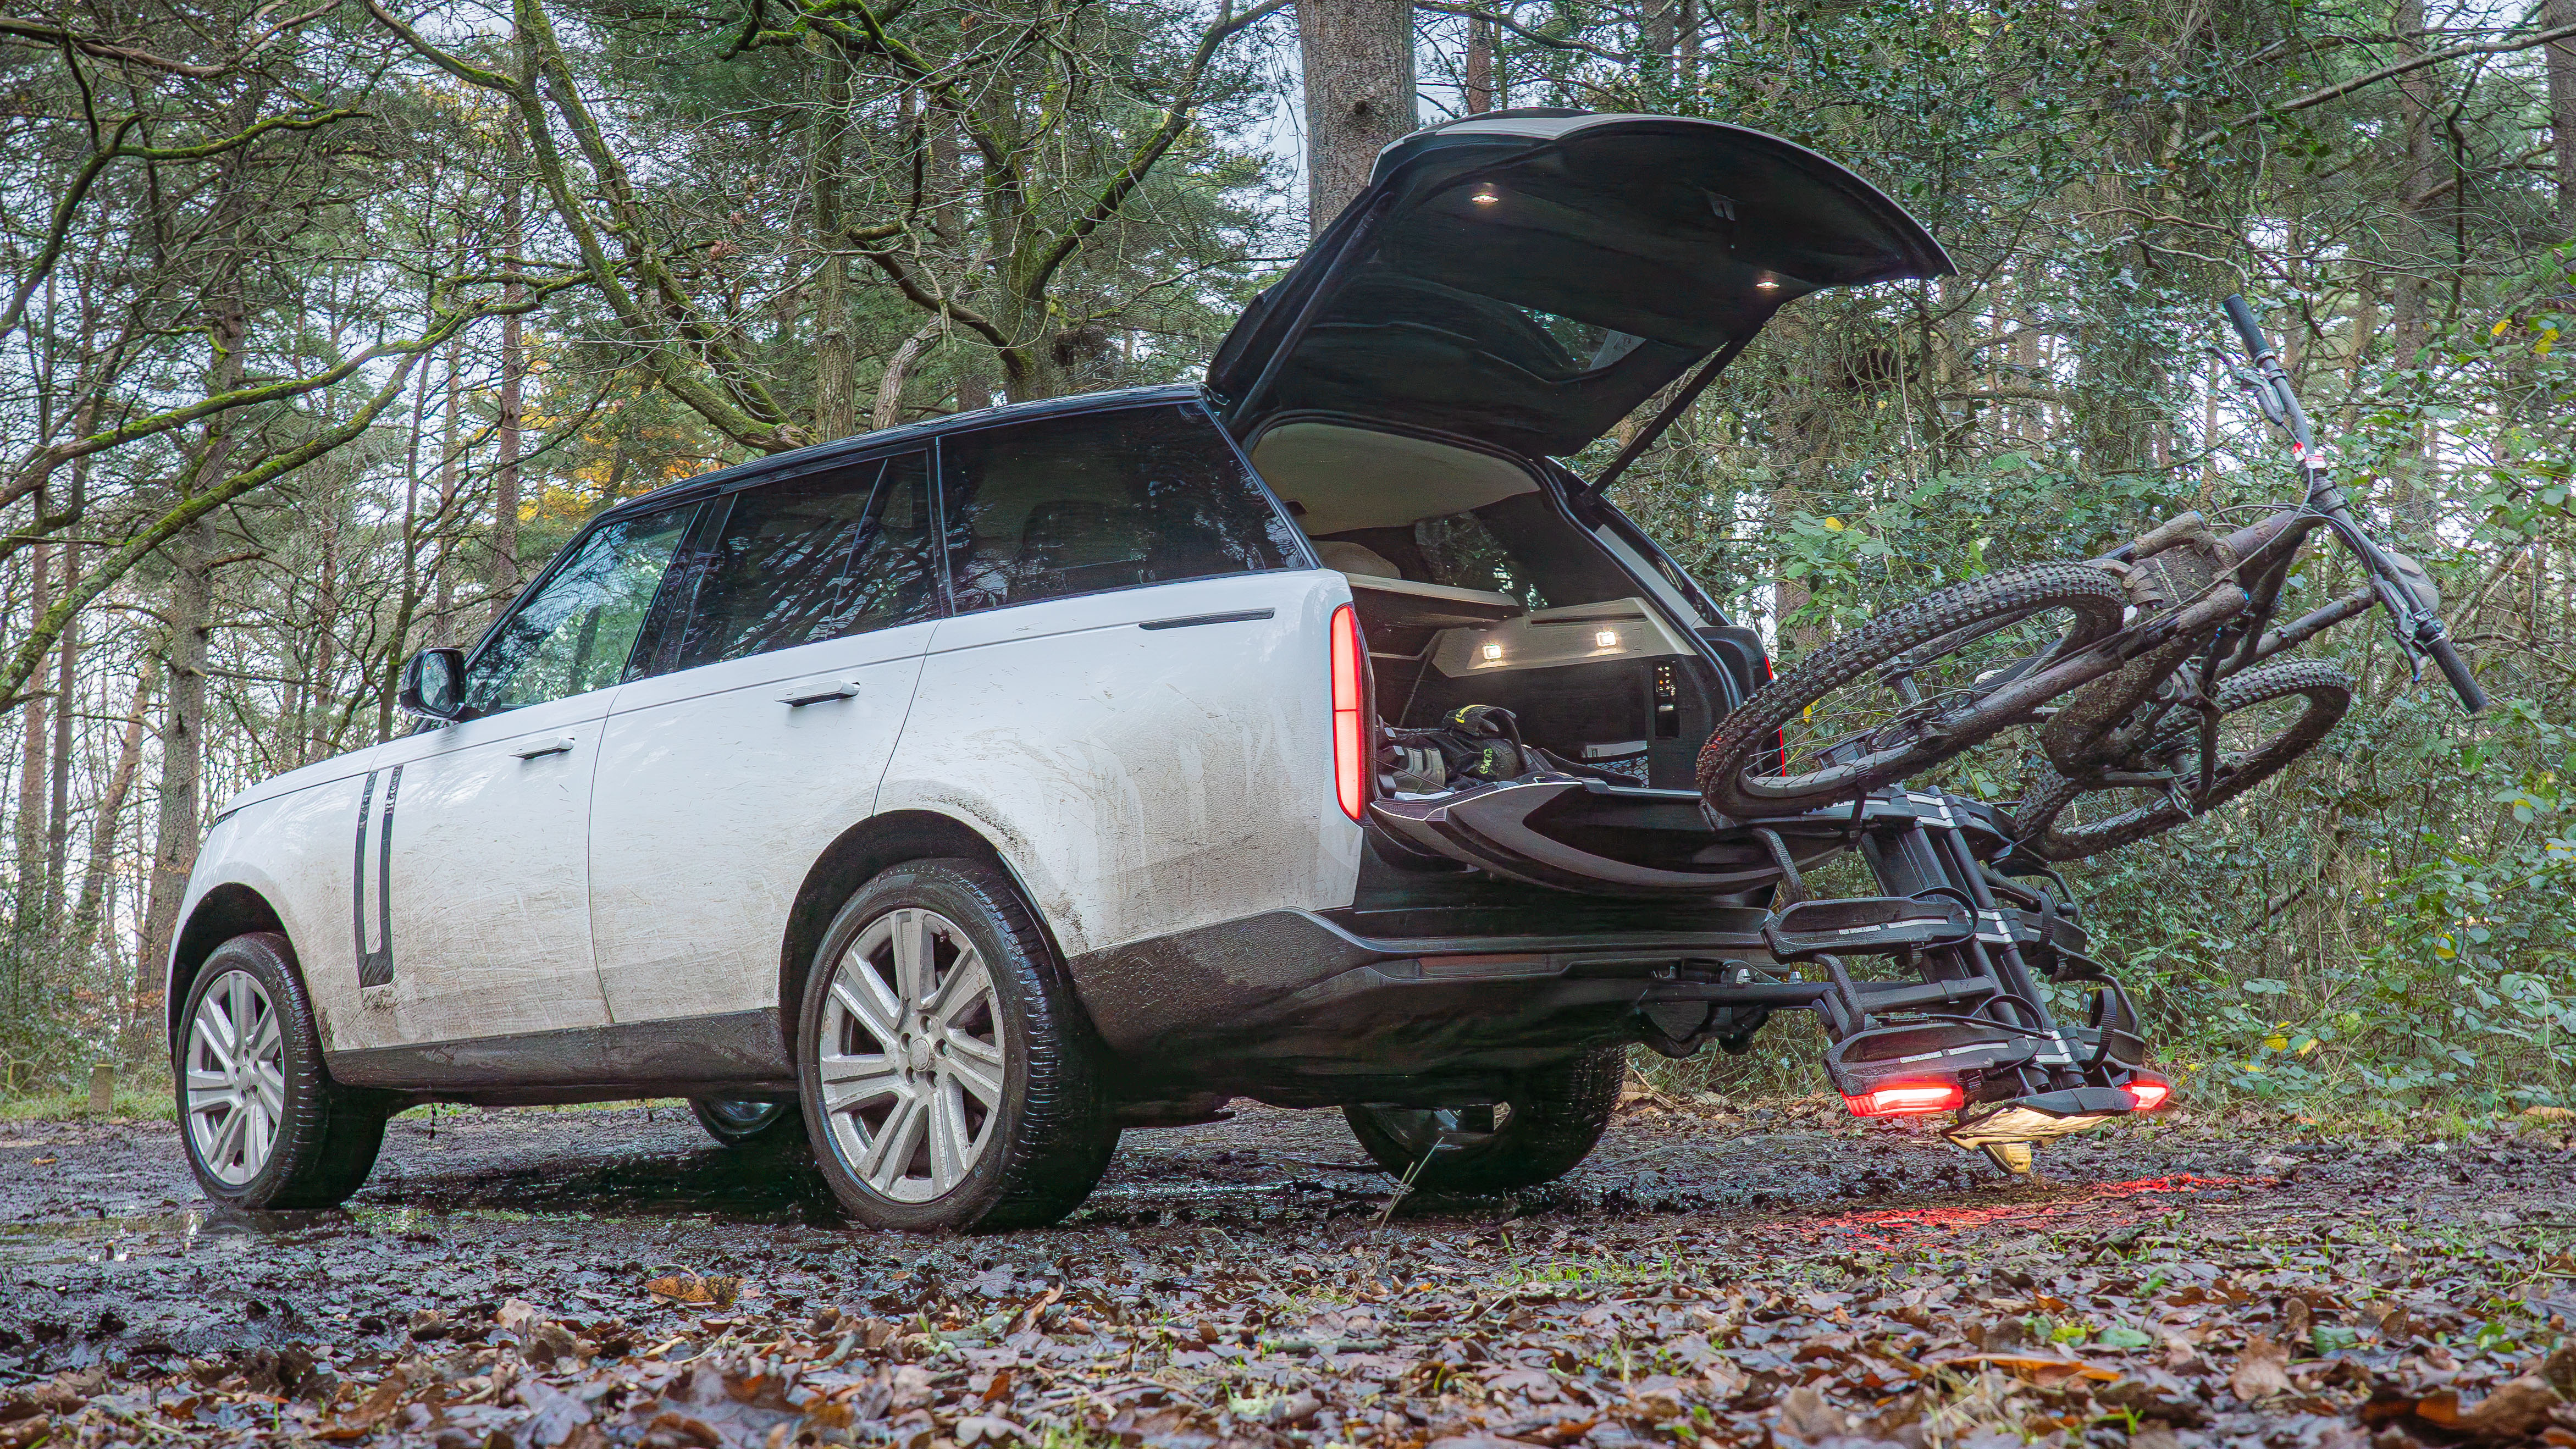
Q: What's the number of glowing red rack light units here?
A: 2